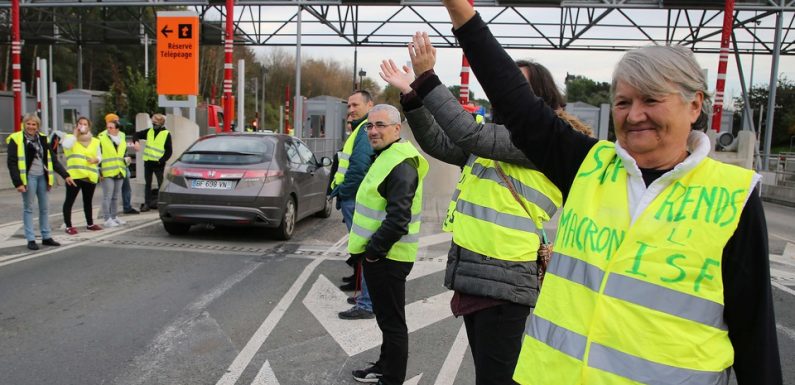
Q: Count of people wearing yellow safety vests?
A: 9